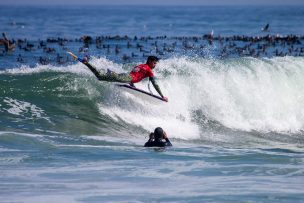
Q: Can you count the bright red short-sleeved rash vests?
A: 1